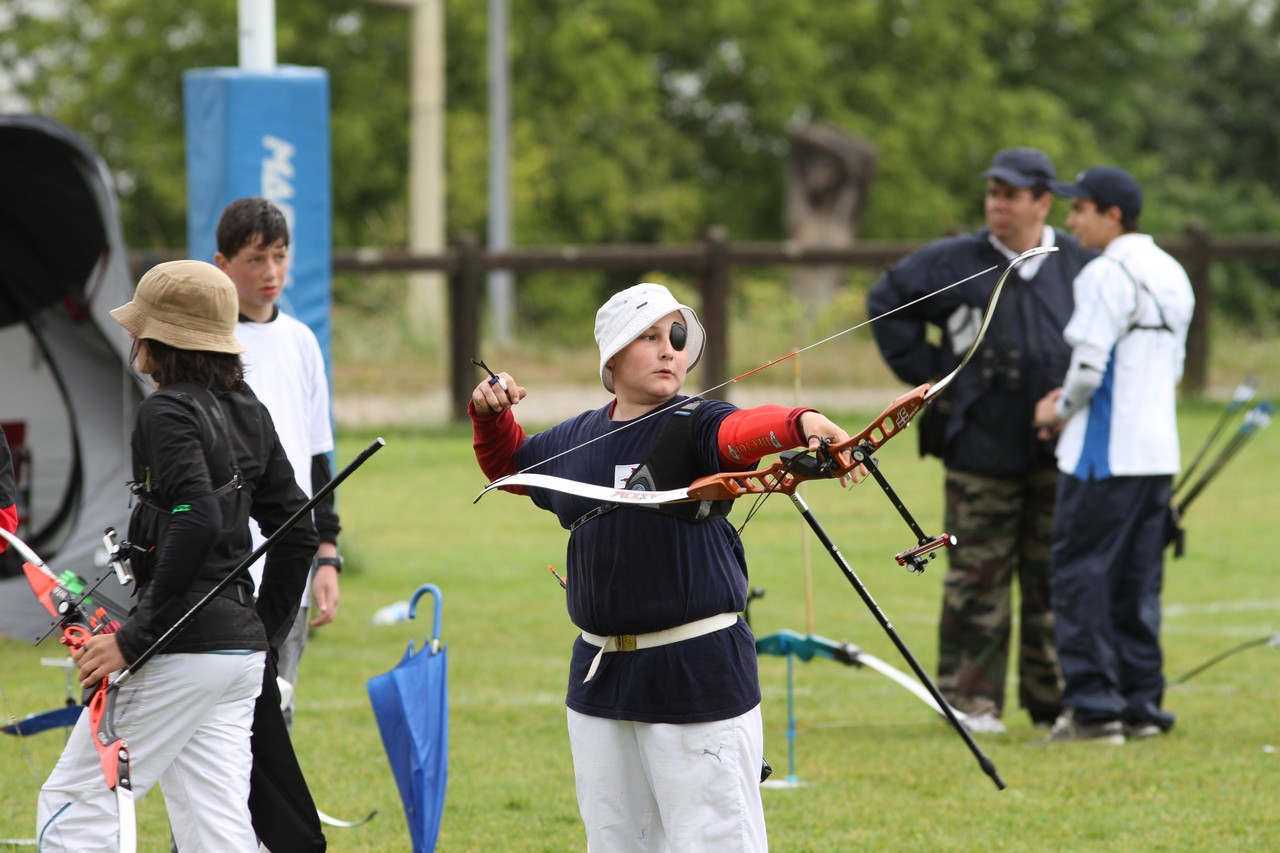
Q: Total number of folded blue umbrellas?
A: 1